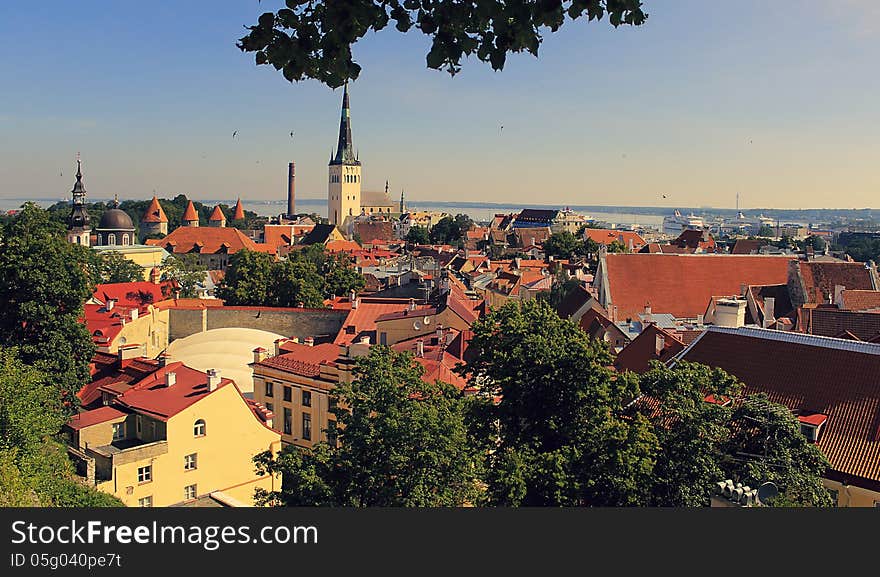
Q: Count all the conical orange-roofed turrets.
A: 4